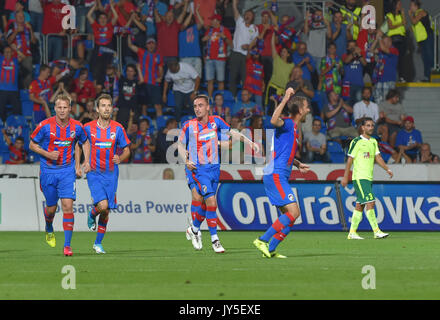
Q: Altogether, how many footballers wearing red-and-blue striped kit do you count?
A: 4